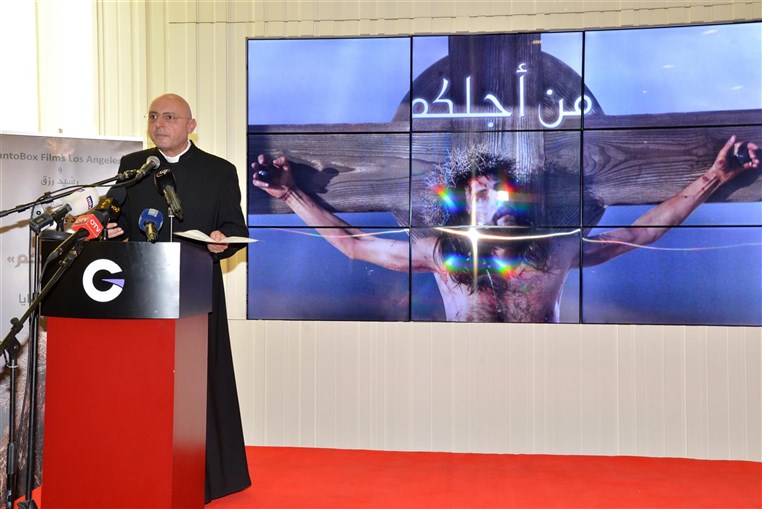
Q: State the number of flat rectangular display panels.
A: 9